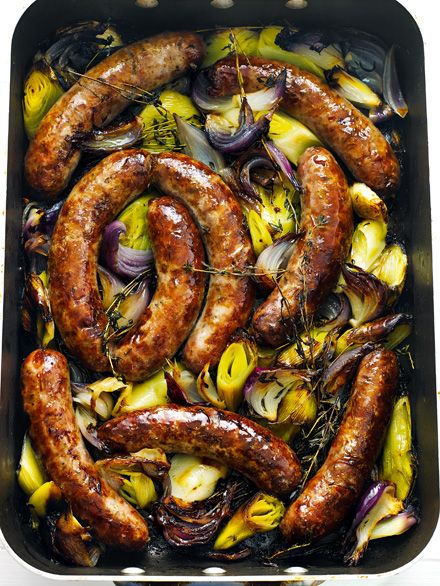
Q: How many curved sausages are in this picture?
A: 9